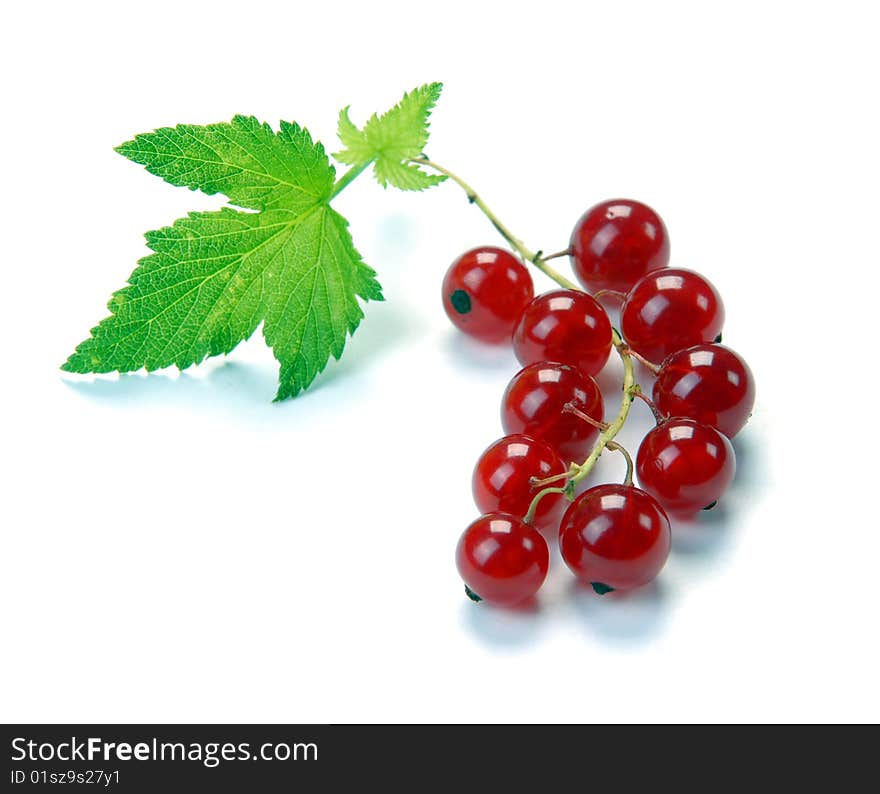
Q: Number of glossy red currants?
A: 10